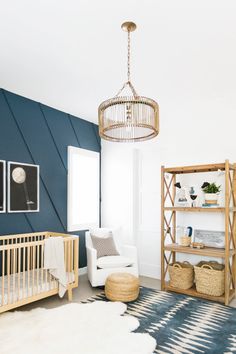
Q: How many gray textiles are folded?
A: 1